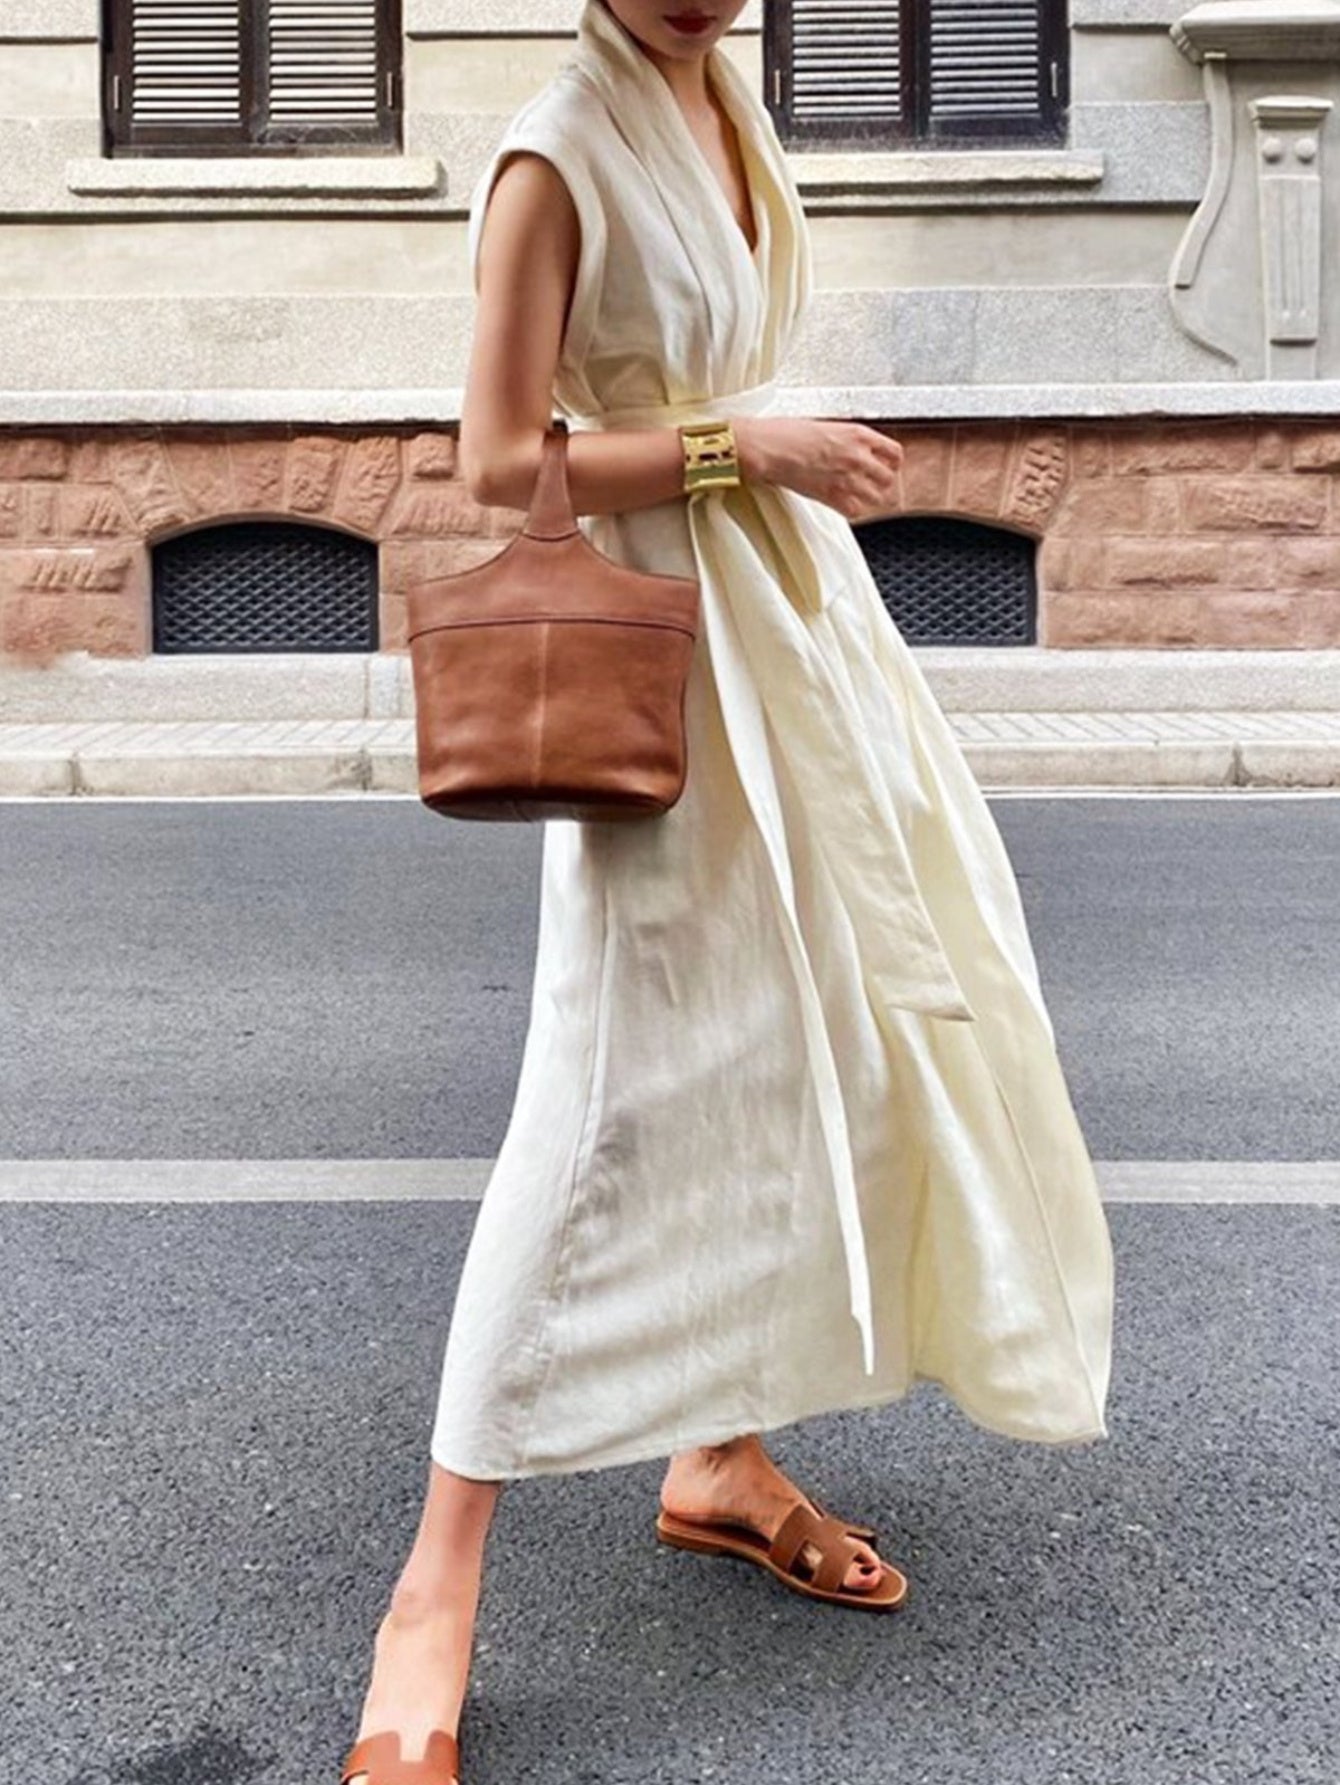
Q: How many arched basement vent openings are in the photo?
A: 2